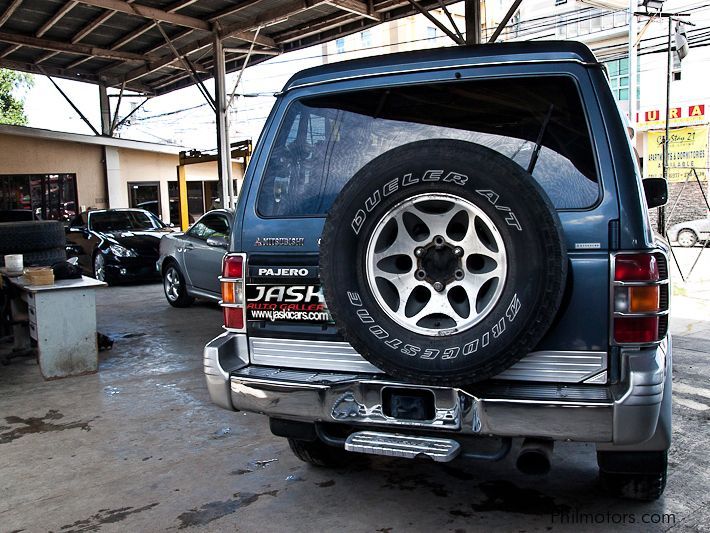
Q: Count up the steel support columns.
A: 3